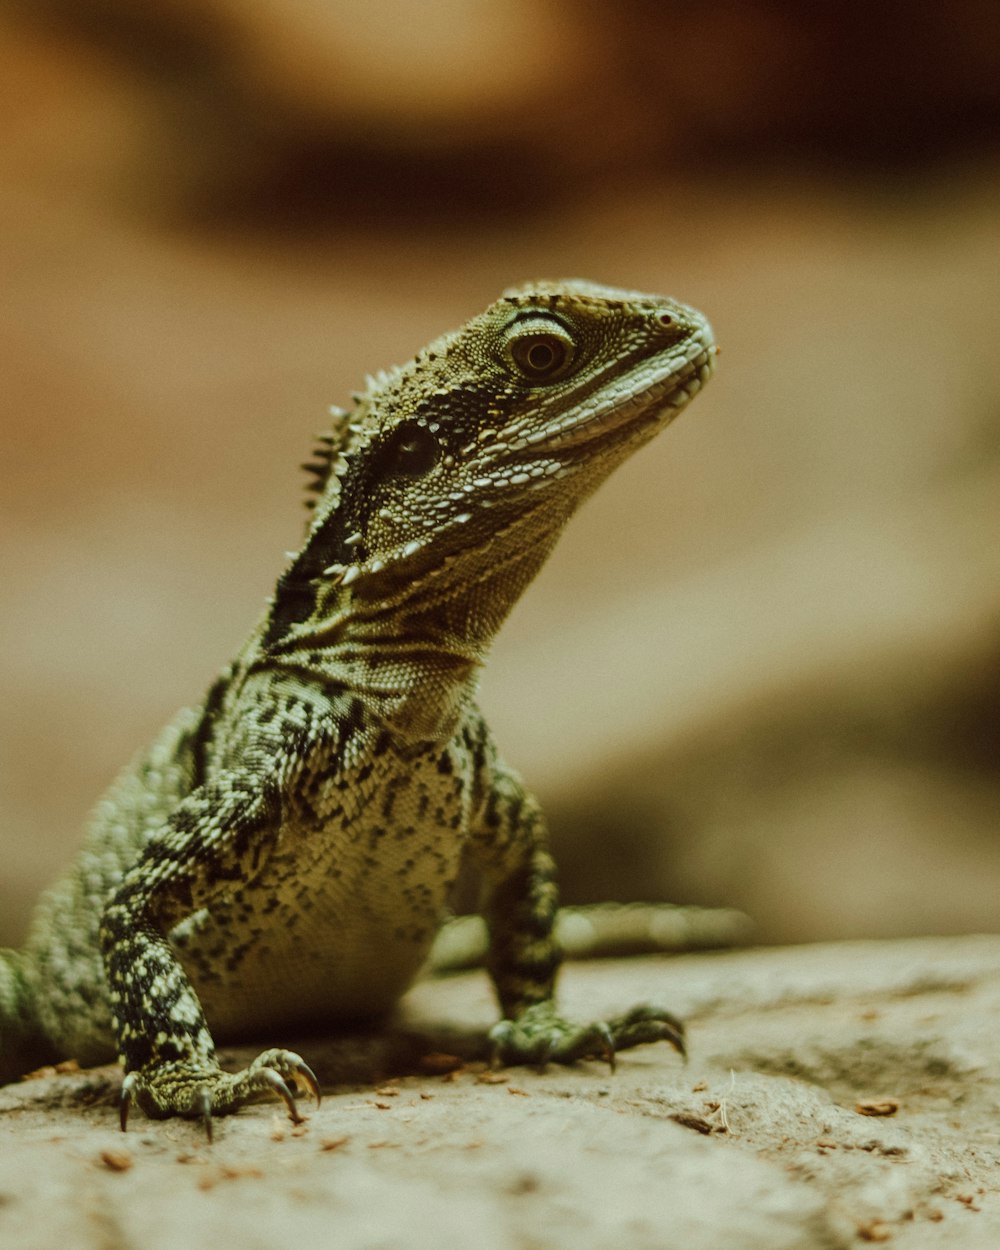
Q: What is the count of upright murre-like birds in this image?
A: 0